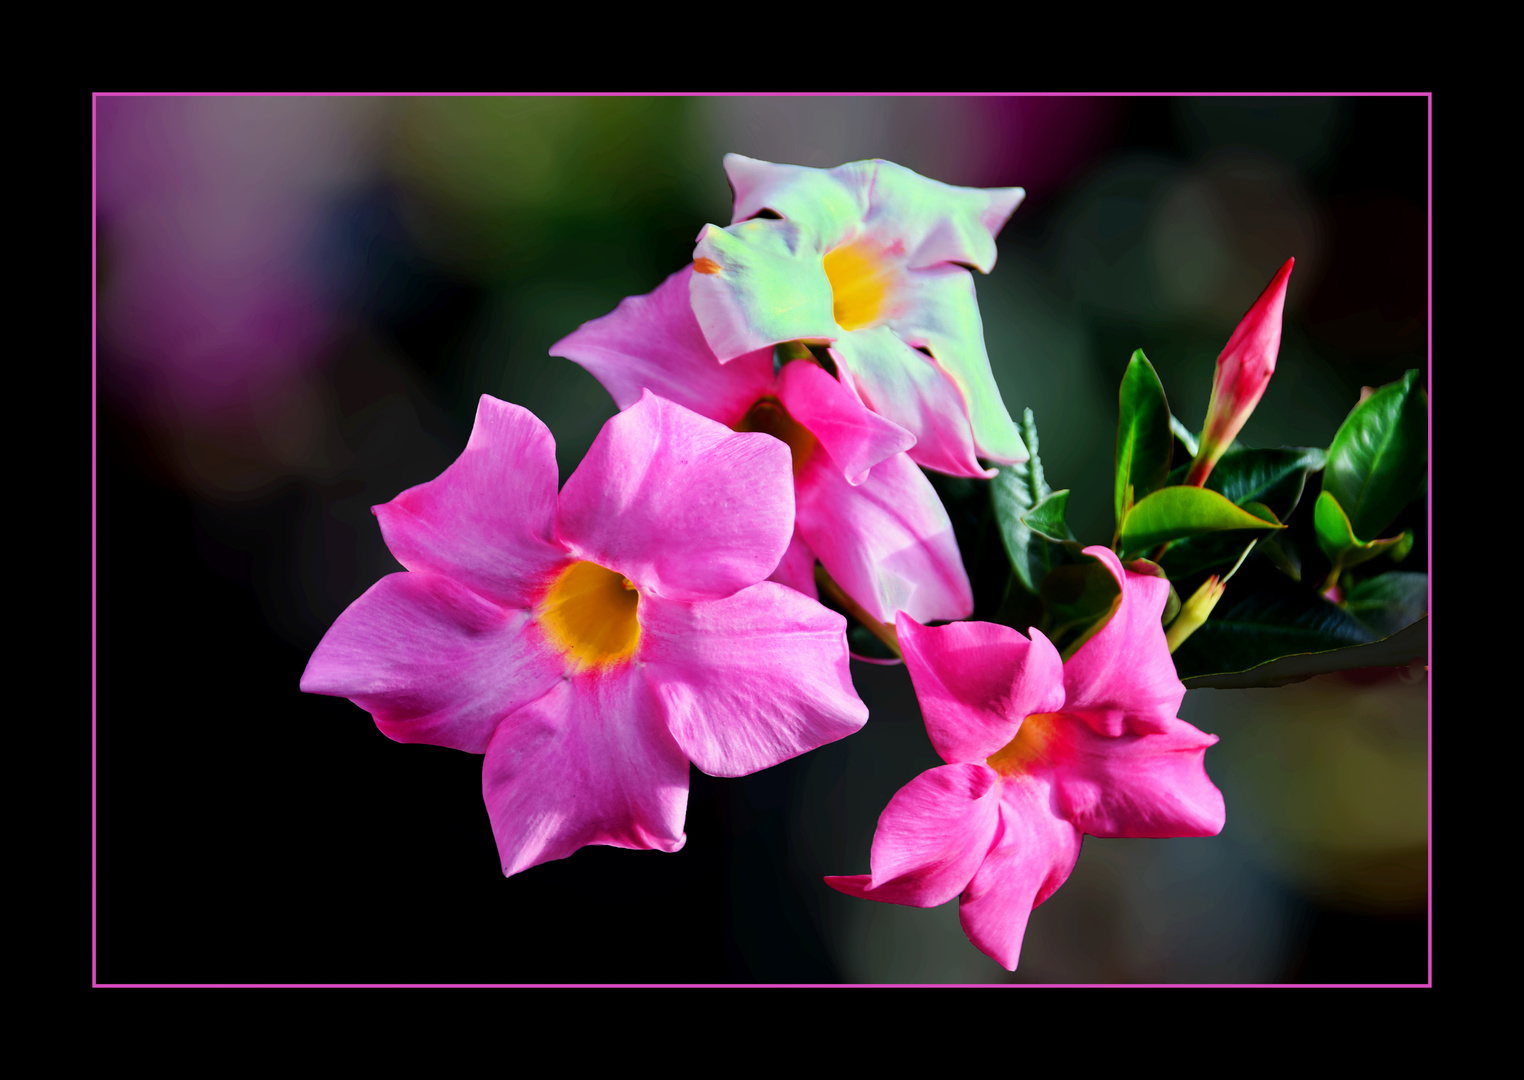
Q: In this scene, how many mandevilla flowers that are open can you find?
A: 4